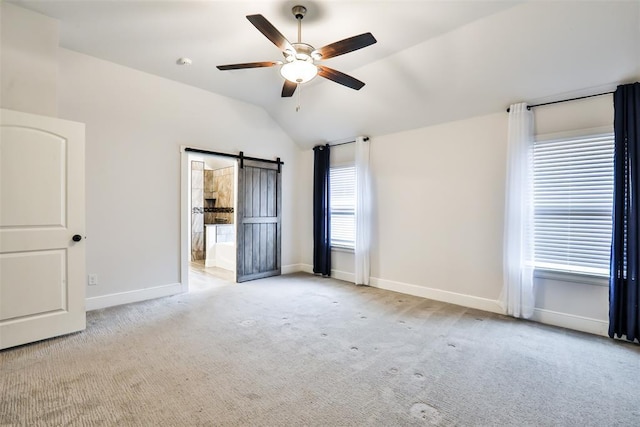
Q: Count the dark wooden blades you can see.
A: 5